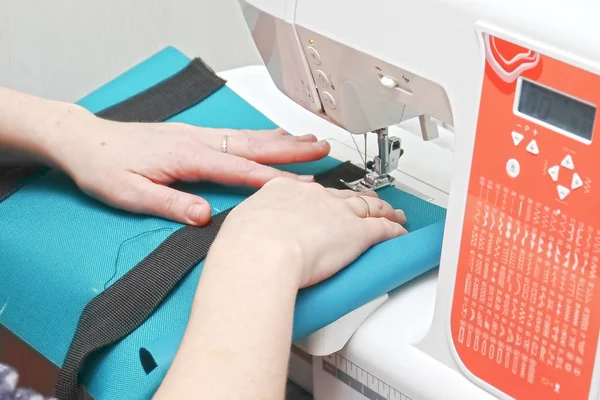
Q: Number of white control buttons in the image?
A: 7